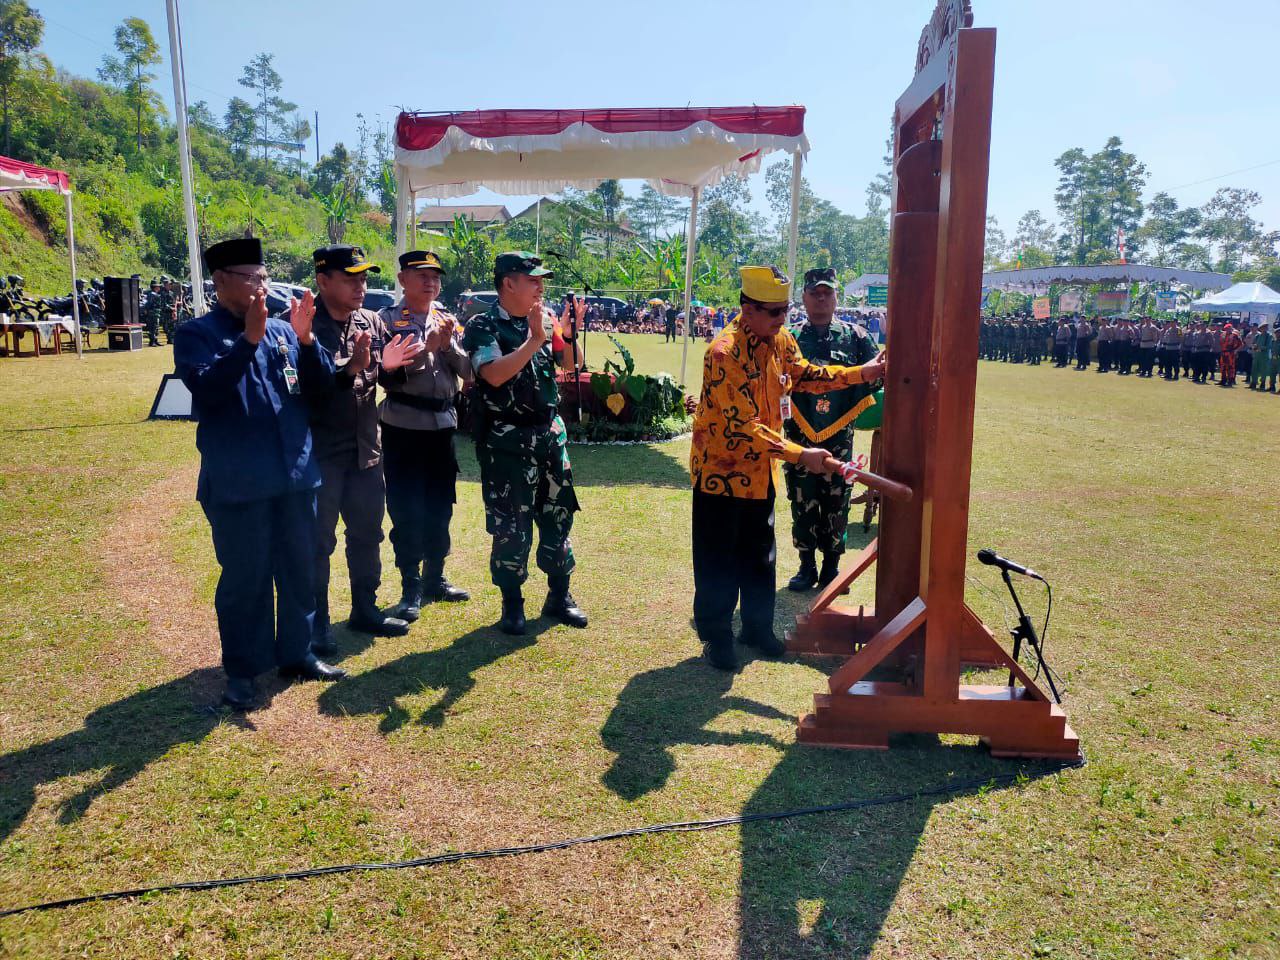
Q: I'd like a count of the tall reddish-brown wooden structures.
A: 1